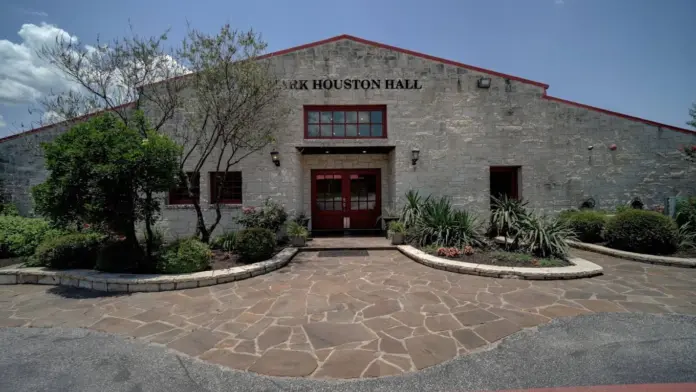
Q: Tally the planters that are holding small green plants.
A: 2